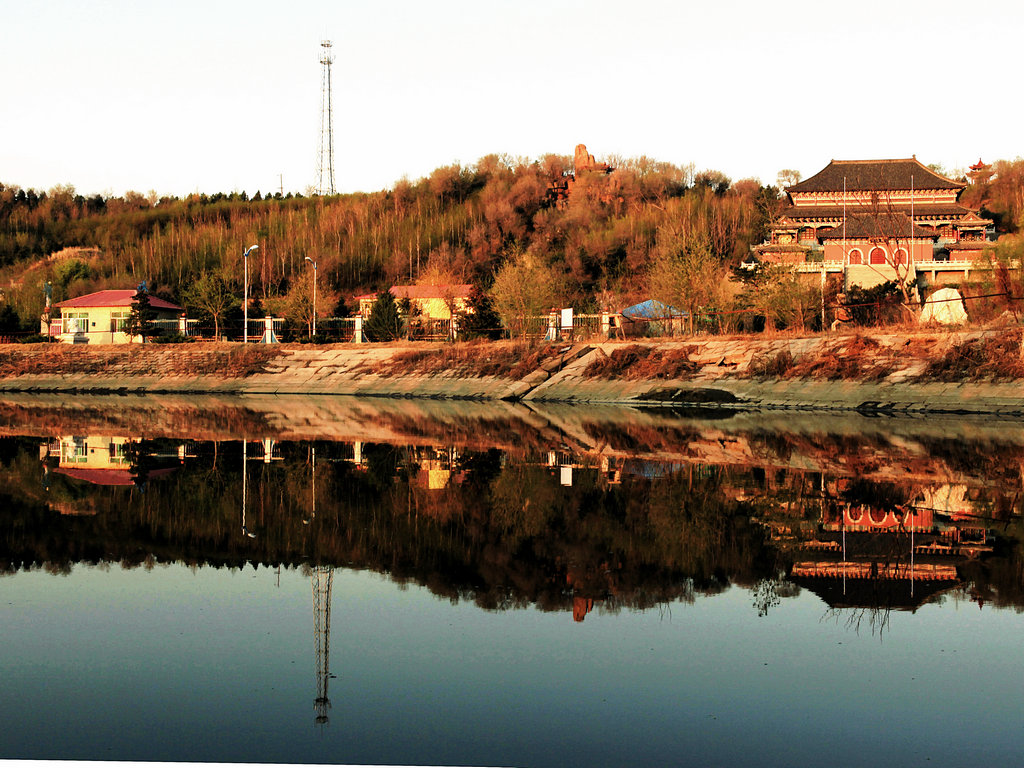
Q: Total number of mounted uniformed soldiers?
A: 0